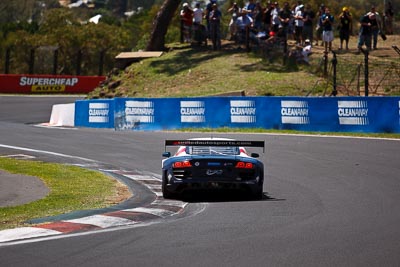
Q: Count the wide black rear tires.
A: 2